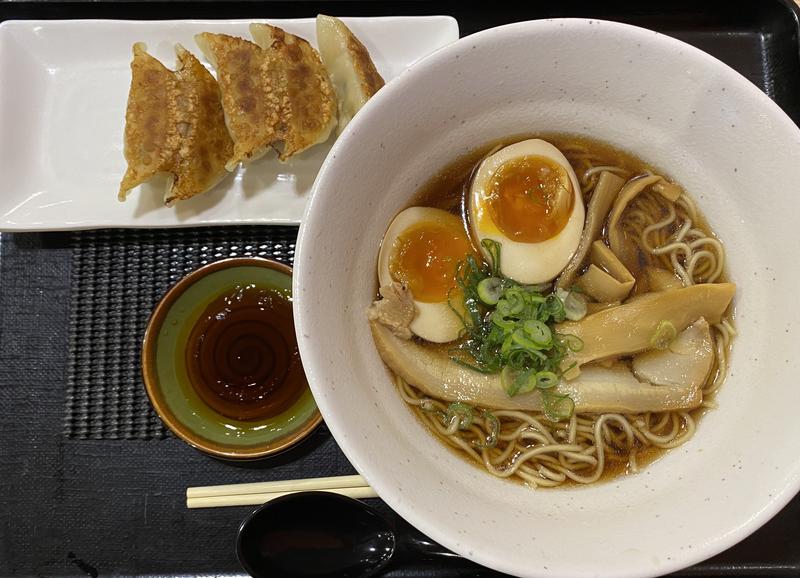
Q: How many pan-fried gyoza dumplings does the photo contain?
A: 5